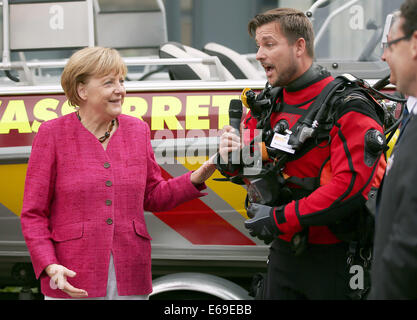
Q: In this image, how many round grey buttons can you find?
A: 4